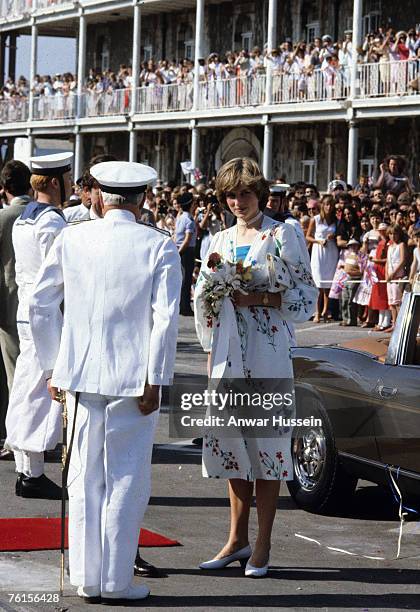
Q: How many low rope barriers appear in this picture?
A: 1